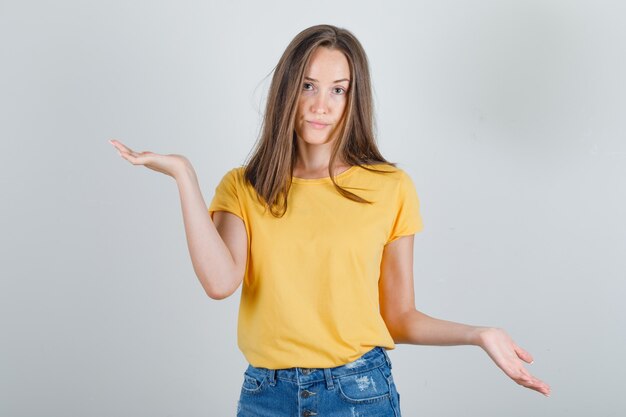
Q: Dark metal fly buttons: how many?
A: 3